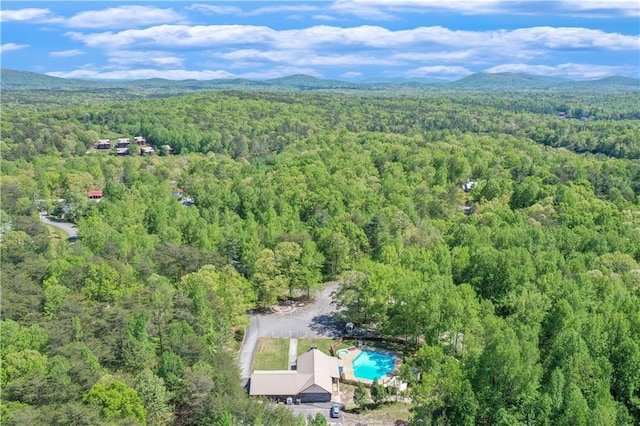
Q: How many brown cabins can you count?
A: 6